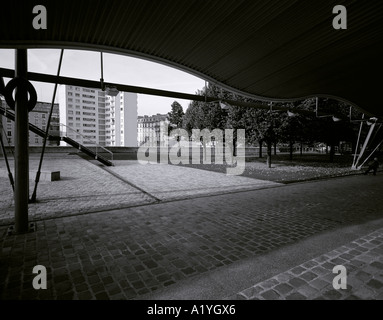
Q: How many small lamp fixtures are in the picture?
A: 5